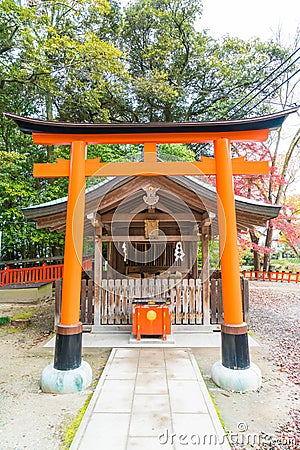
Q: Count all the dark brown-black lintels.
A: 1